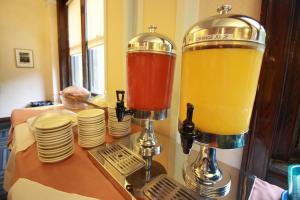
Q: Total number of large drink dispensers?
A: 2